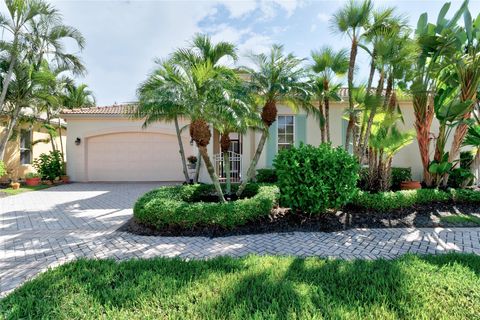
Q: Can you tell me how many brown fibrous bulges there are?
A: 3